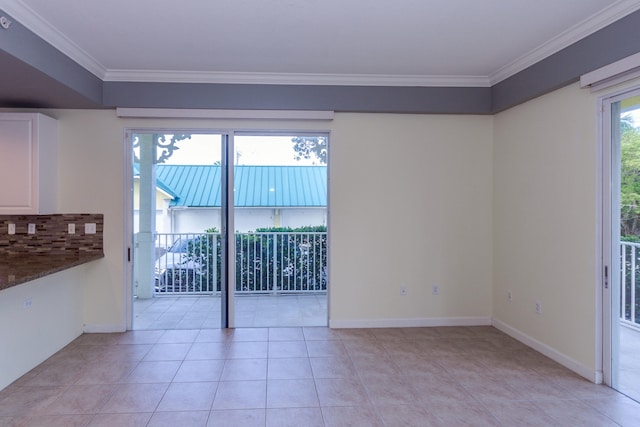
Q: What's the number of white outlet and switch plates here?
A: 9